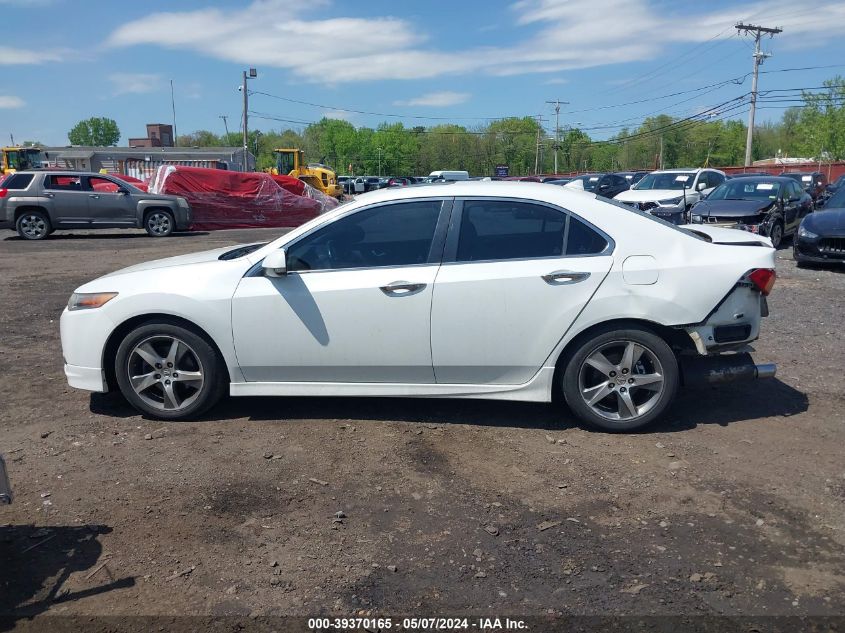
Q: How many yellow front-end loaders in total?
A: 2